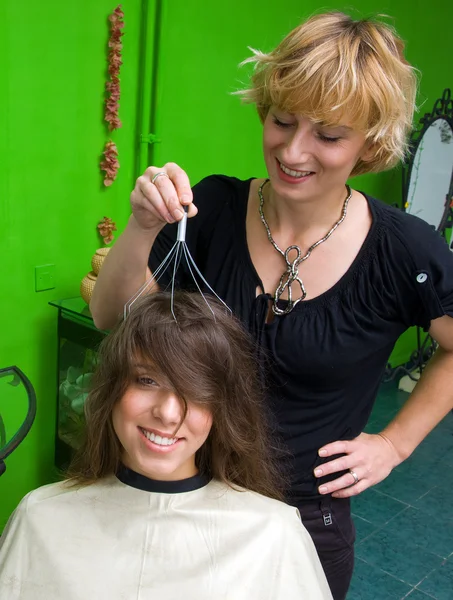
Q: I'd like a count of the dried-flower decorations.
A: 3